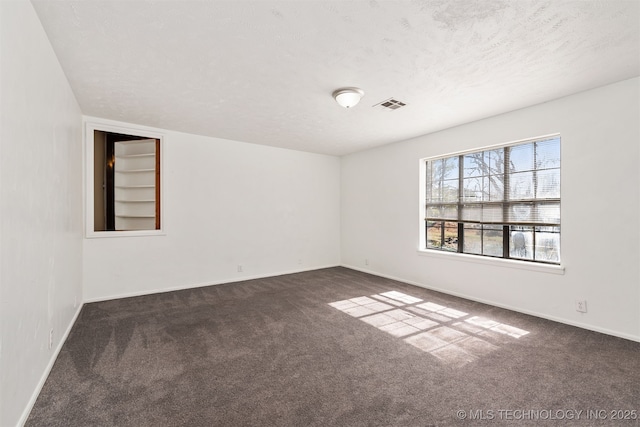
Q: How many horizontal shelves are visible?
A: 5